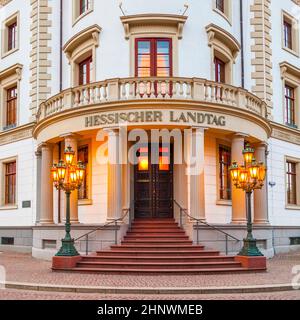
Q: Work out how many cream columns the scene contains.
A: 6